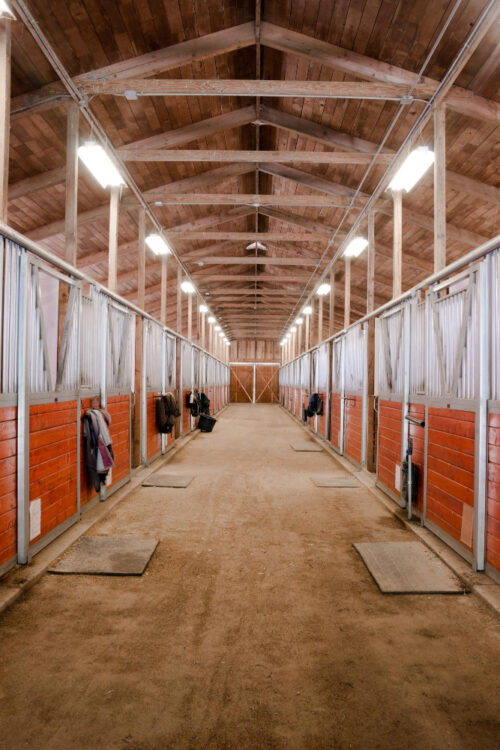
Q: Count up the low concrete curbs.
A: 2